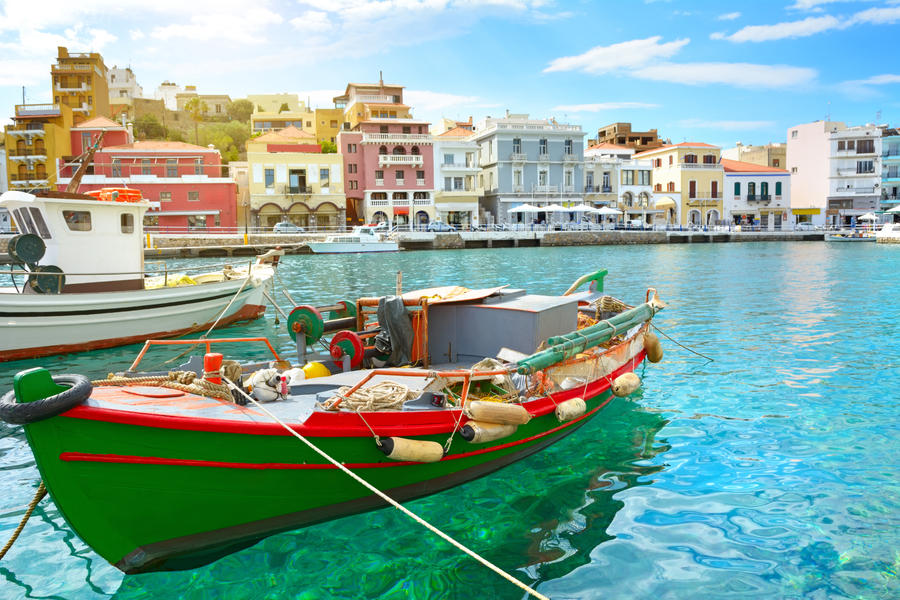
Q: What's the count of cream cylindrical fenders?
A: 6